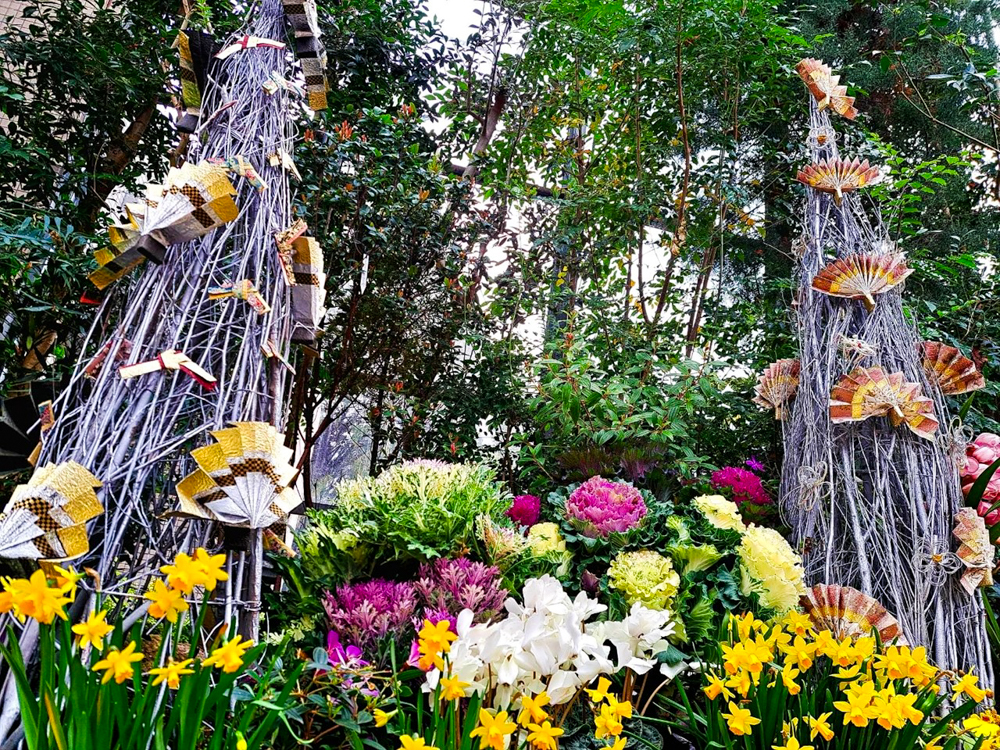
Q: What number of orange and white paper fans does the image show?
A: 8